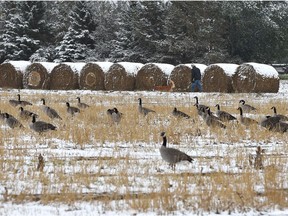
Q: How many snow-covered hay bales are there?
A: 9